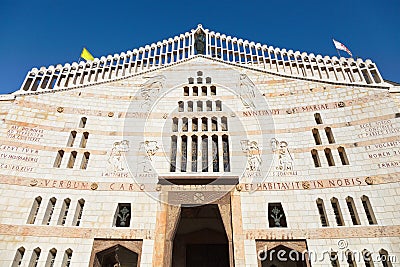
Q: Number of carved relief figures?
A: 6